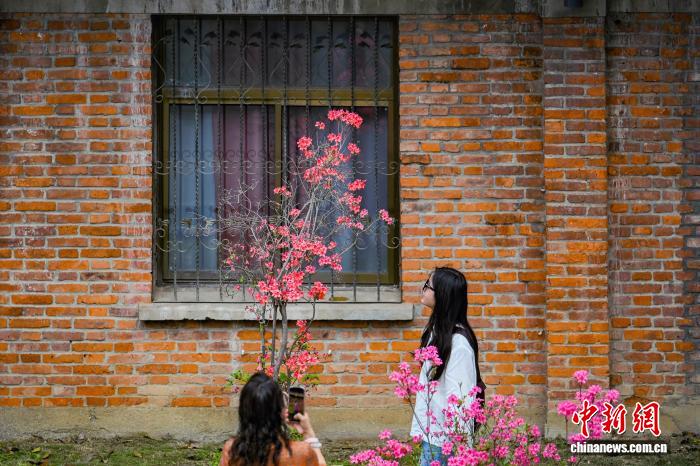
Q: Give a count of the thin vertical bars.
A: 10